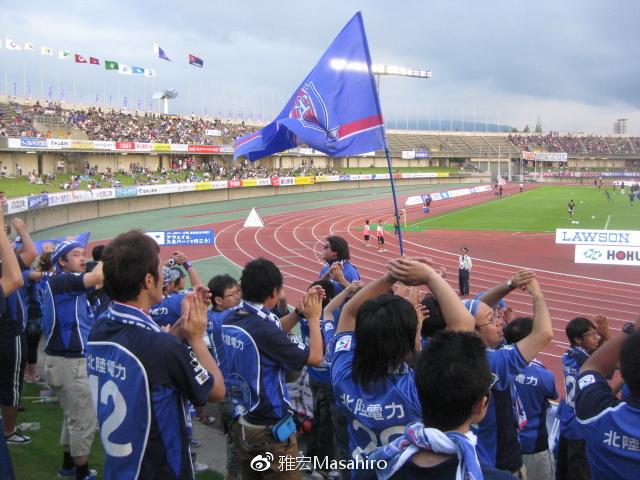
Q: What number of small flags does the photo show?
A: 12